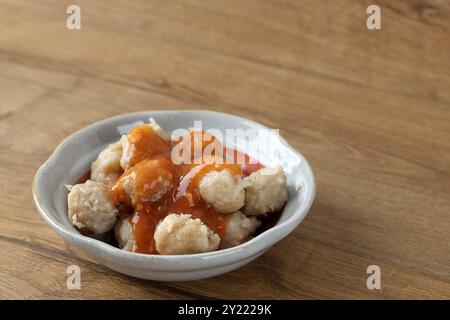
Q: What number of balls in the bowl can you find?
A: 10